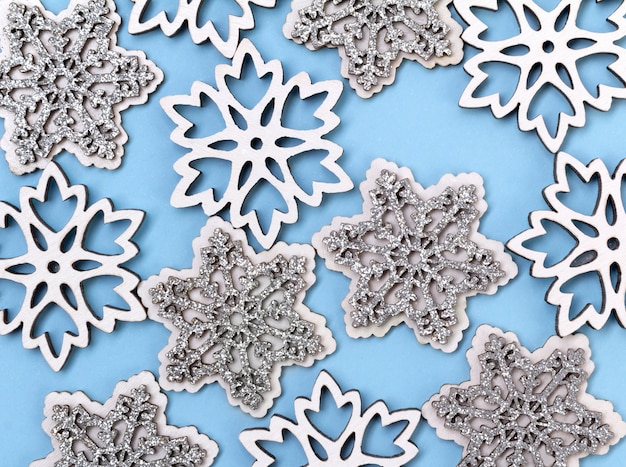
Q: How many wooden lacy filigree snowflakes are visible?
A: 6